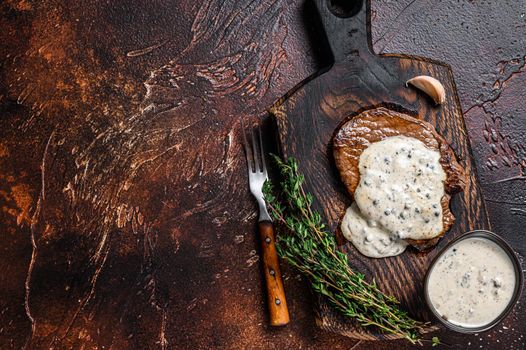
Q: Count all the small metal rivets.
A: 3